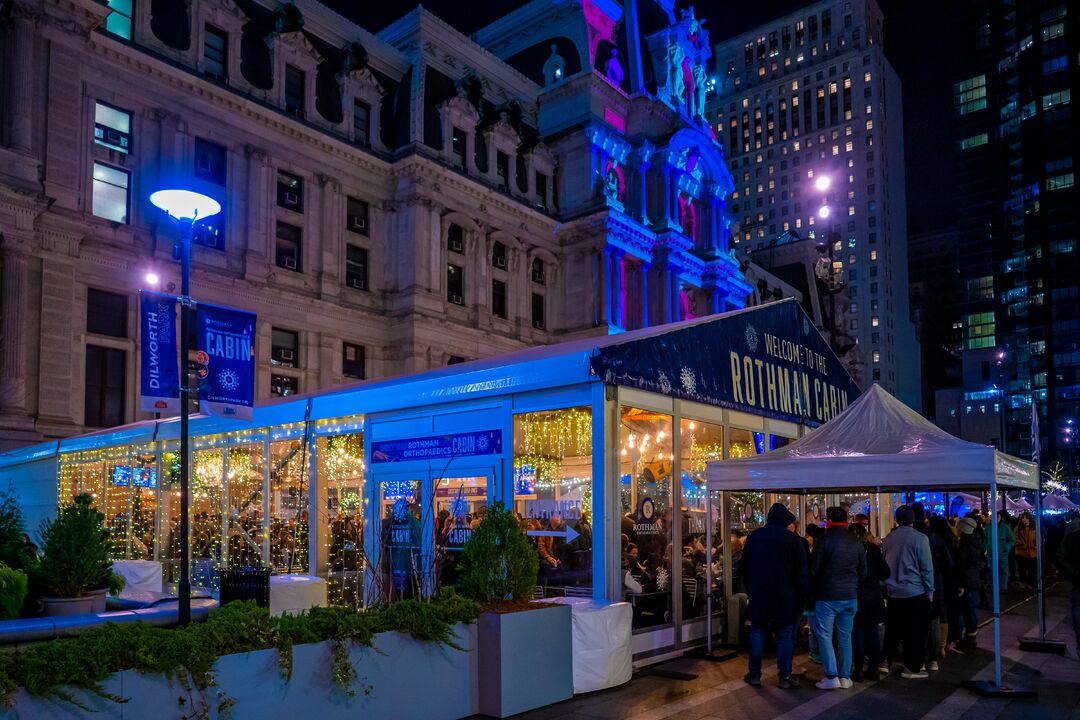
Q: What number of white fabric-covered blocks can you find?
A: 3